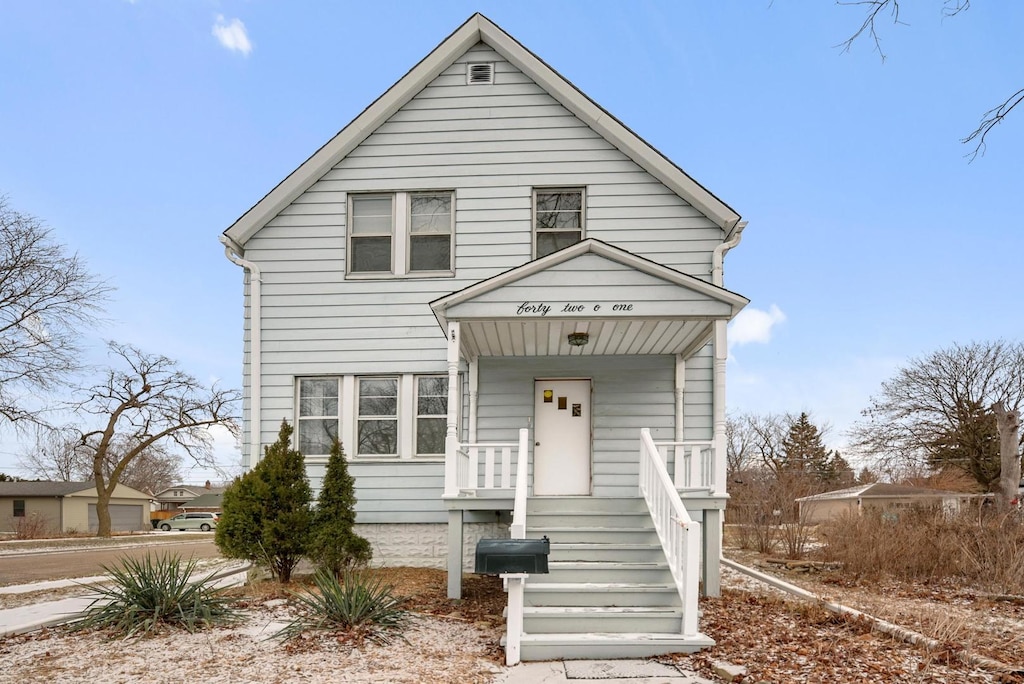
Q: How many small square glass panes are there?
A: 3